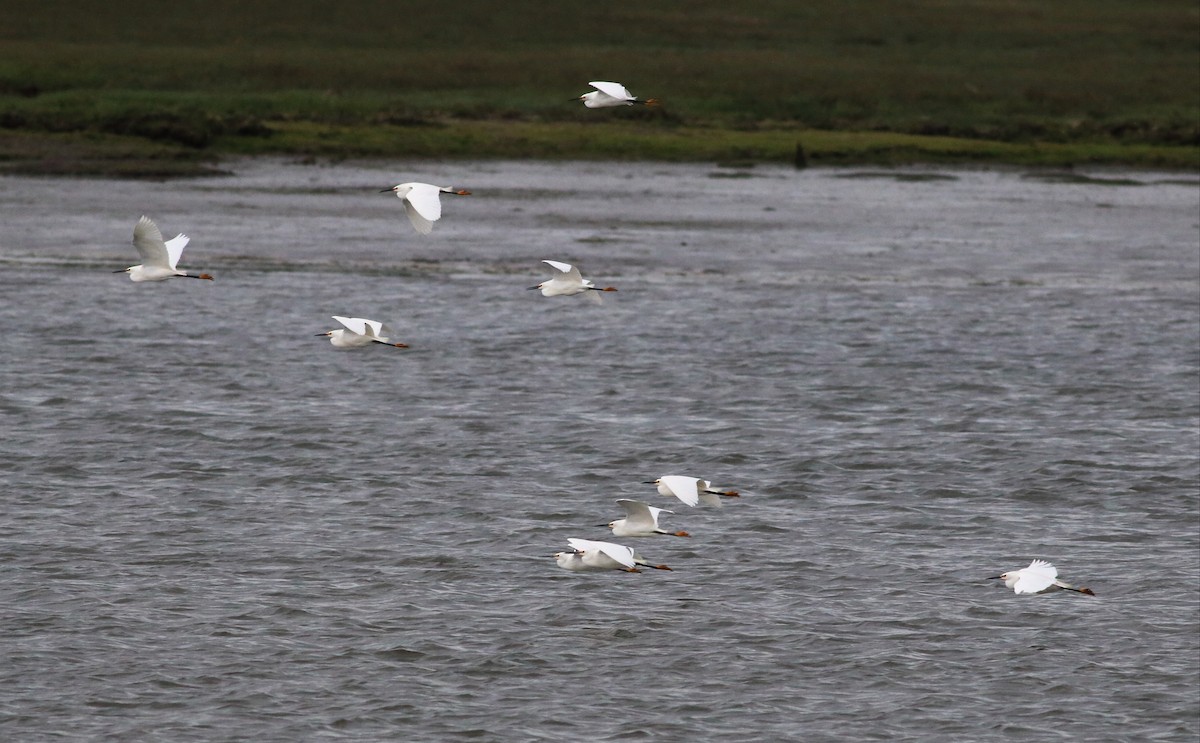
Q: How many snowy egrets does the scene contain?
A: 10